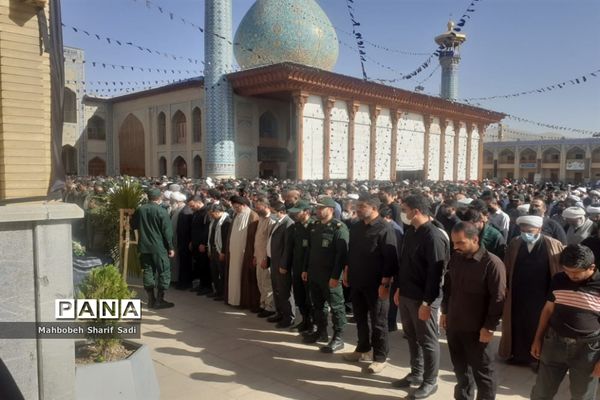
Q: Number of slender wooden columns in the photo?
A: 10